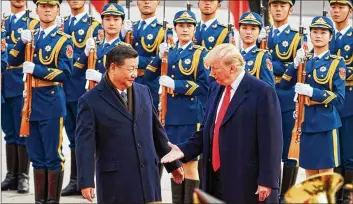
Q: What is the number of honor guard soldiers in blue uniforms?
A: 11